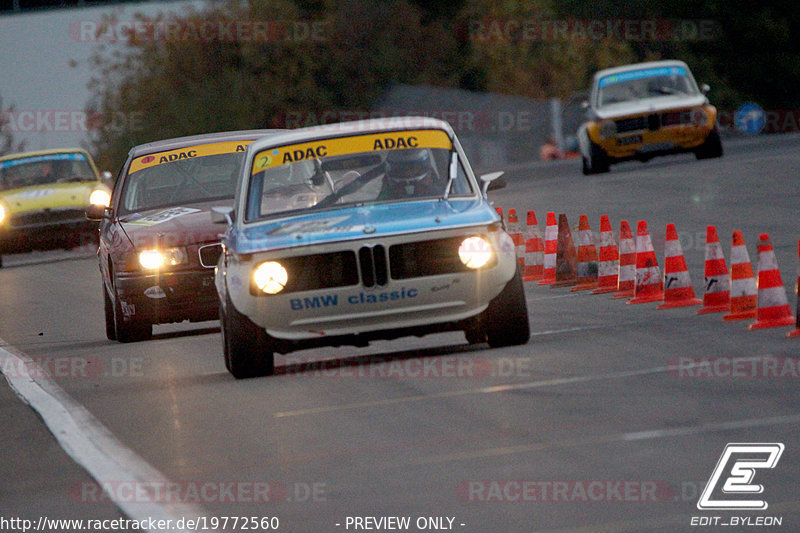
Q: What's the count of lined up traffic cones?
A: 14